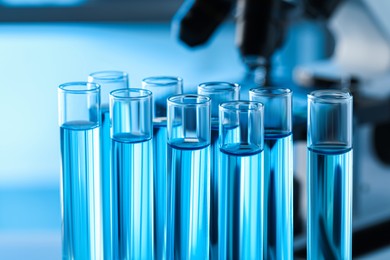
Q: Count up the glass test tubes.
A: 9